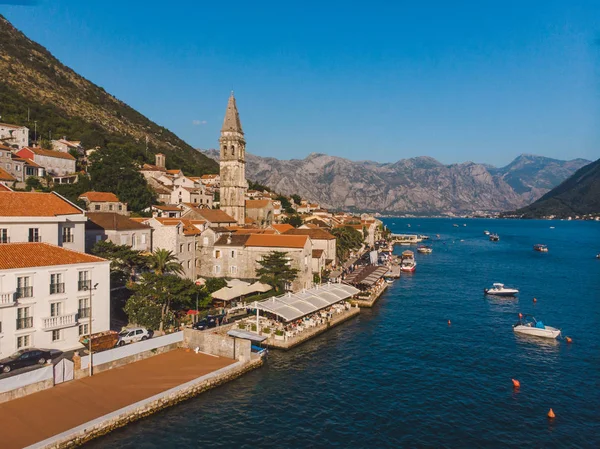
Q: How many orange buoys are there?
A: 6